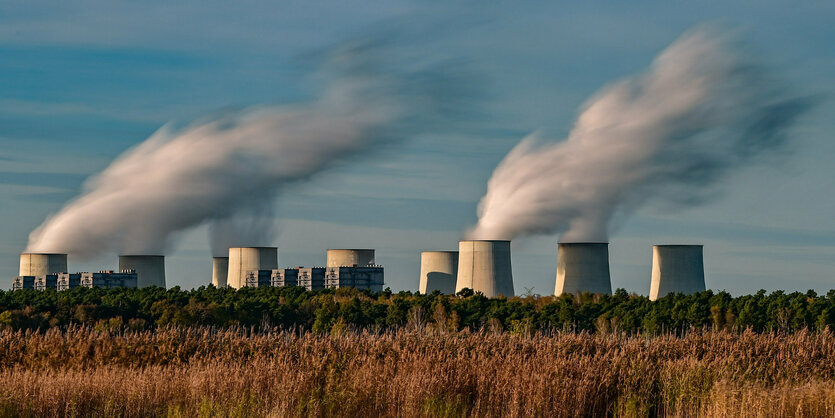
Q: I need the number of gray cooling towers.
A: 9